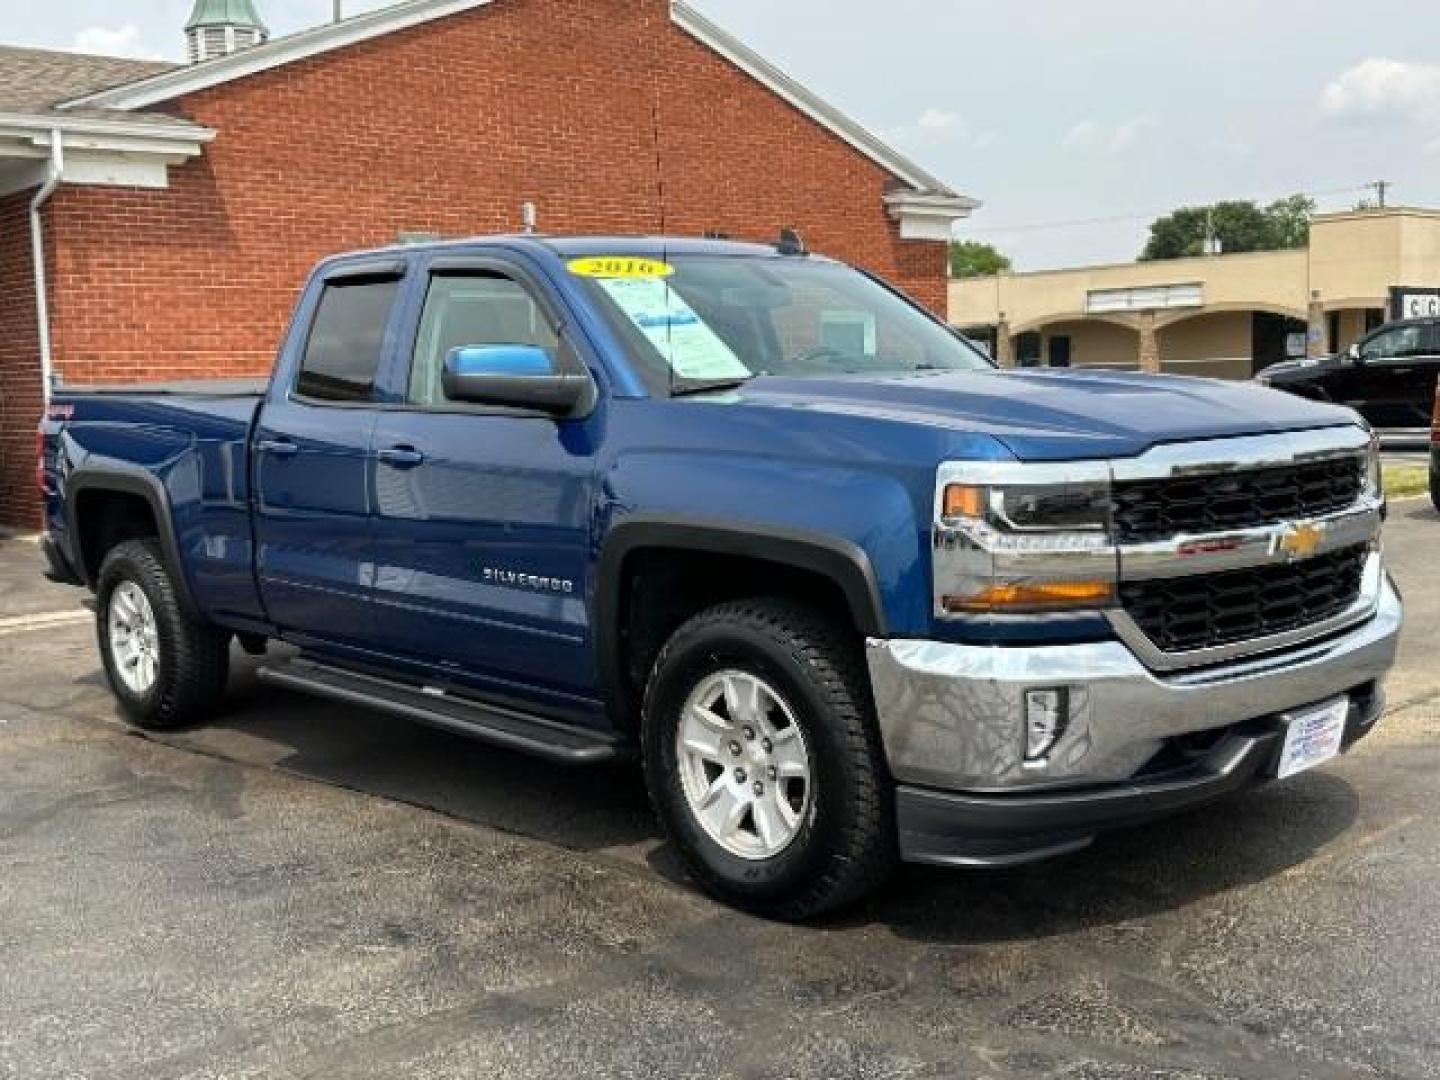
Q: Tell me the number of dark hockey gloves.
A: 0